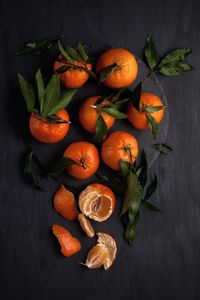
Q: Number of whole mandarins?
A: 7